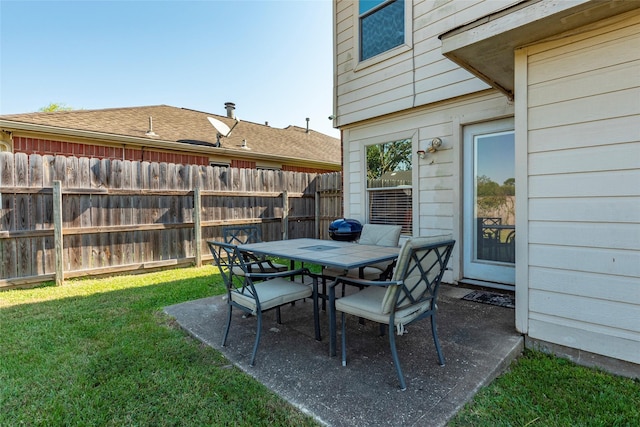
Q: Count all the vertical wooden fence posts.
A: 4